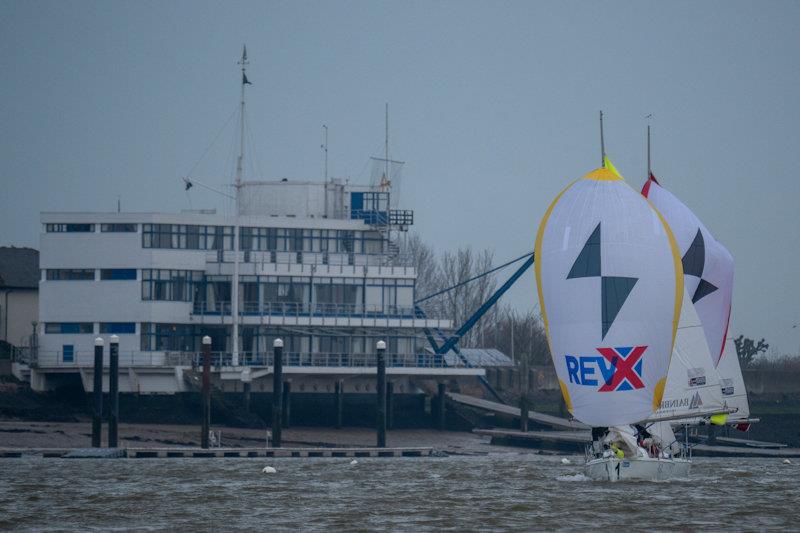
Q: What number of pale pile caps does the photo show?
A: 5